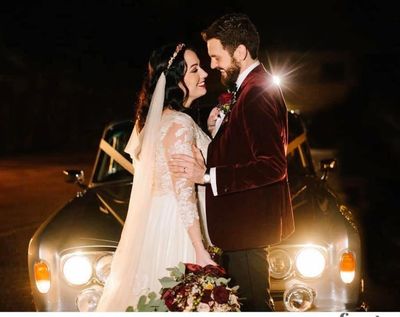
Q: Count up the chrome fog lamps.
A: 2